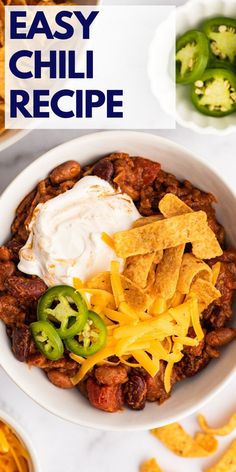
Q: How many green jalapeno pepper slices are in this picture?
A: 6